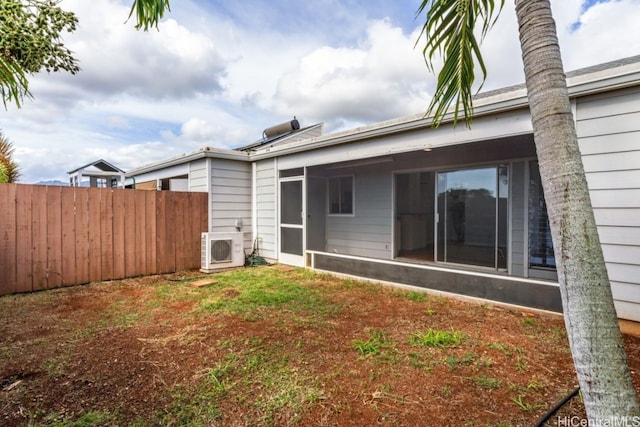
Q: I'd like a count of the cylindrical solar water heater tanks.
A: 1